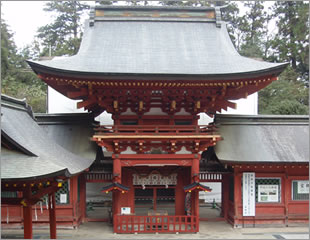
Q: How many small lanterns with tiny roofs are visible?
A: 2